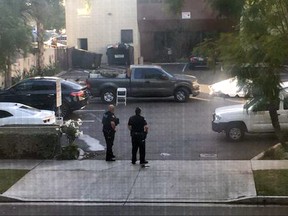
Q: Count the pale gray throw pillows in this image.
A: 0